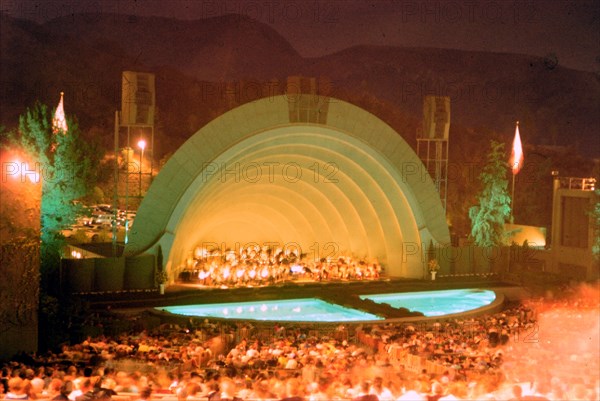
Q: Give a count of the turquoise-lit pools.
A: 2